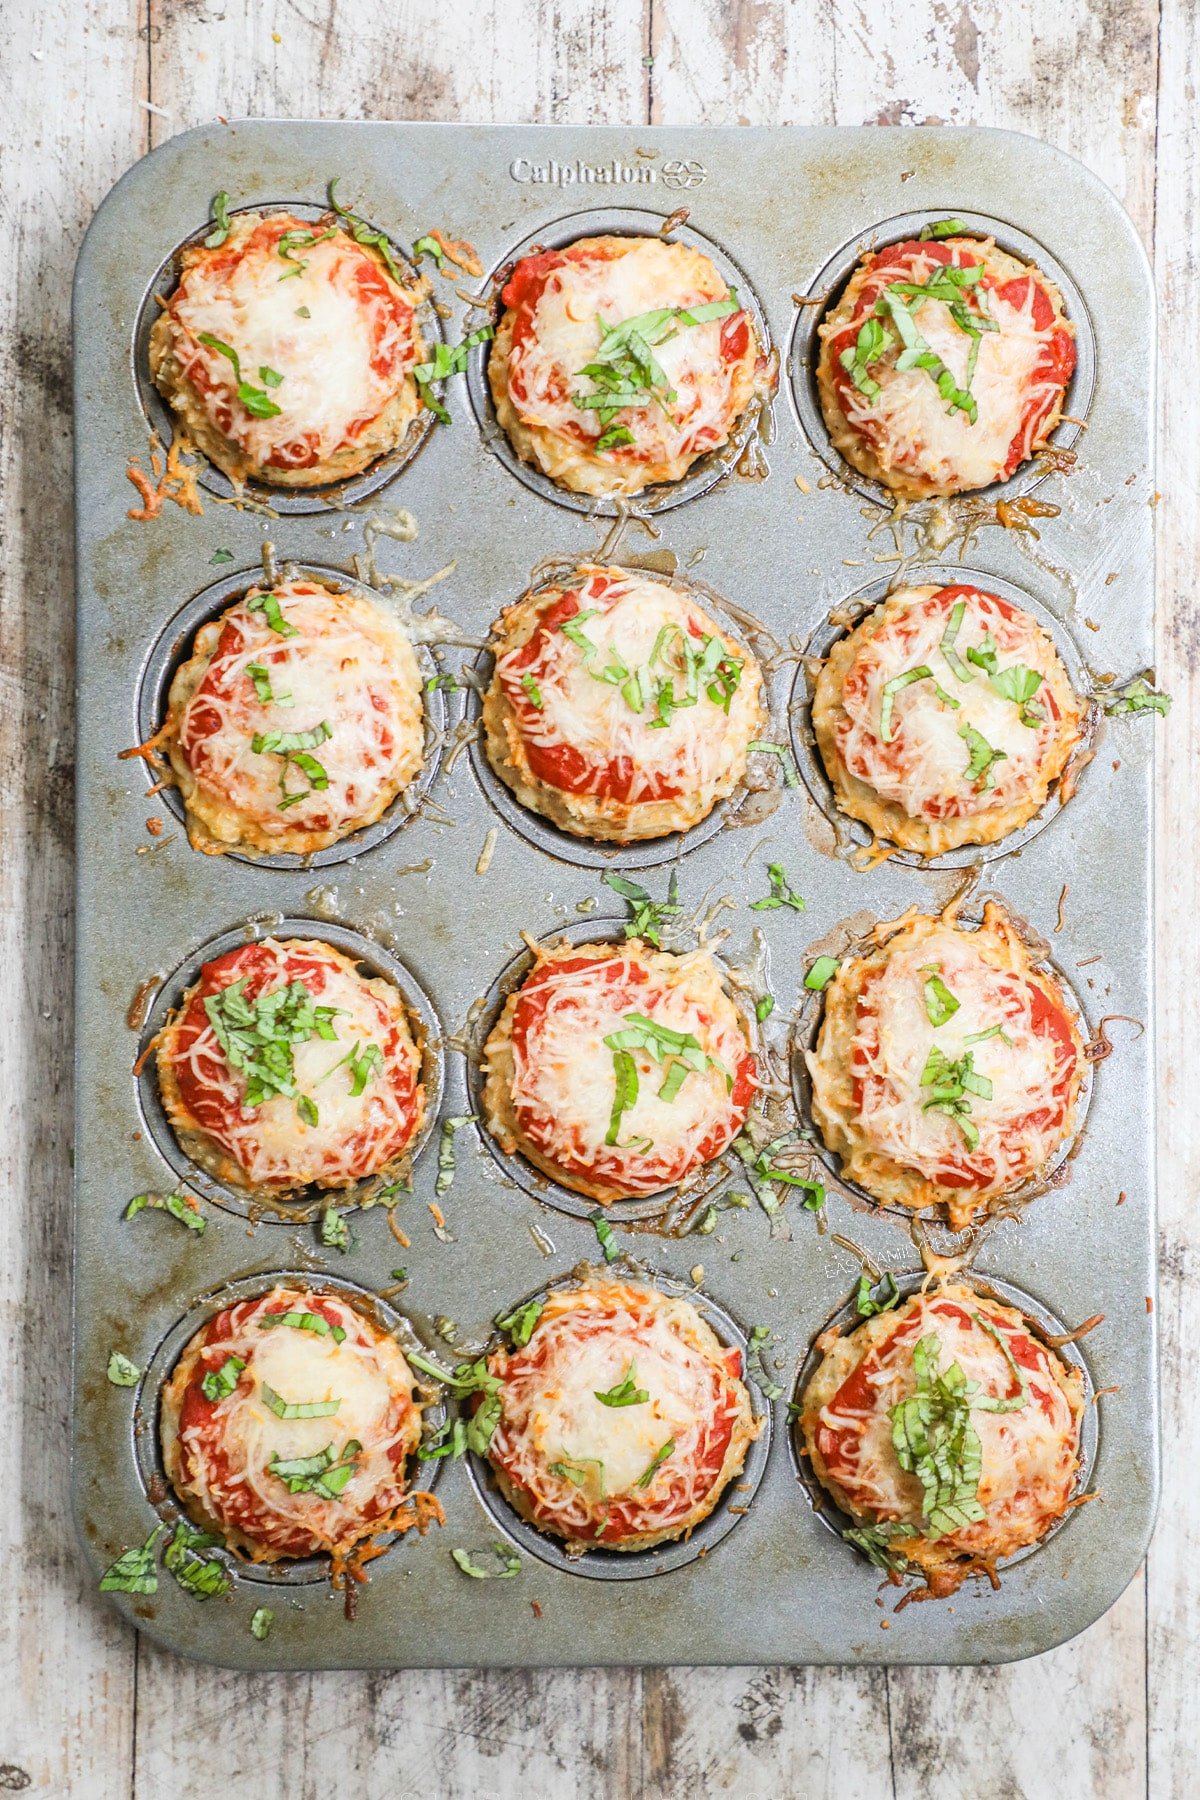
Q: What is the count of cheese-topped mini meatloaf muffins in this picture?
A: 12